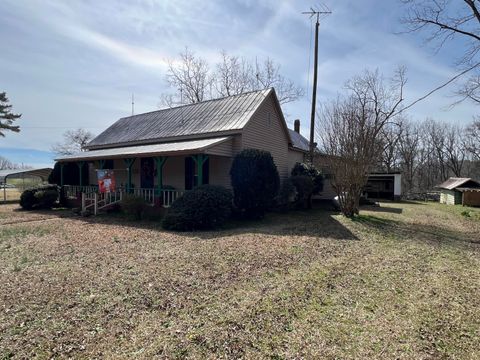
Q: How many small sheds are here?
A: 1